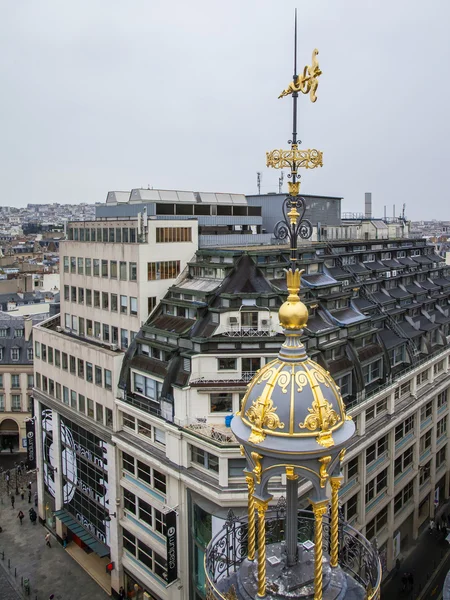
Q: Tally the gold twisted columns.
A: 4